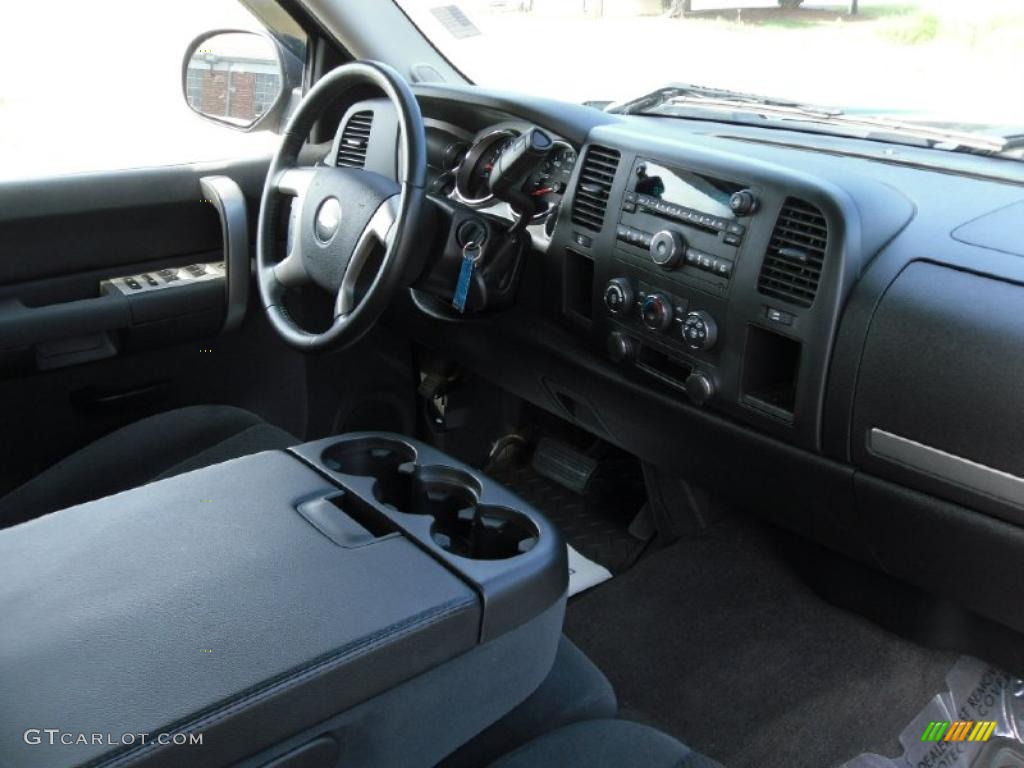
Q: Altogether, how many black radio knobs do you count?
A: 2